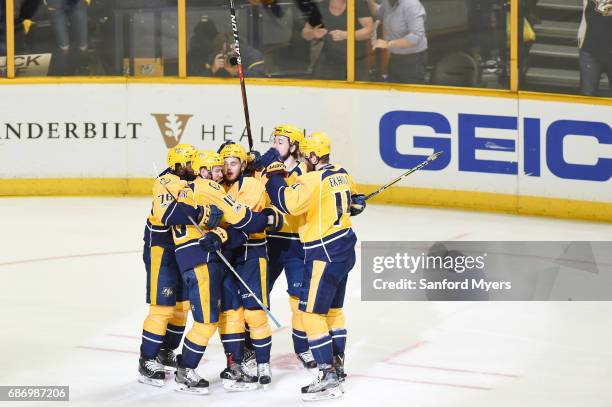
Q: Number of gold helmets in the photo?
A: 5